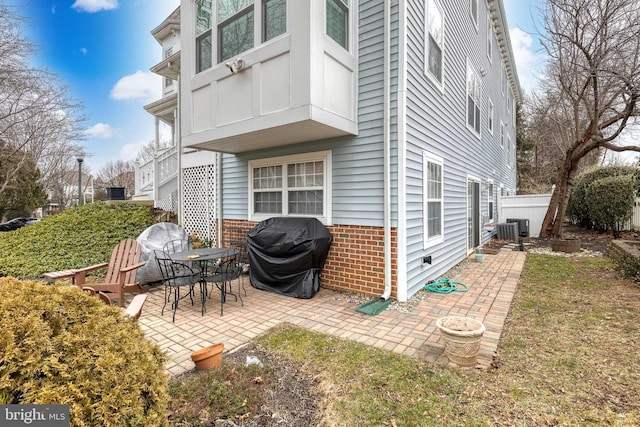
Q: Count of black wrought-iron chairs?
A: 4